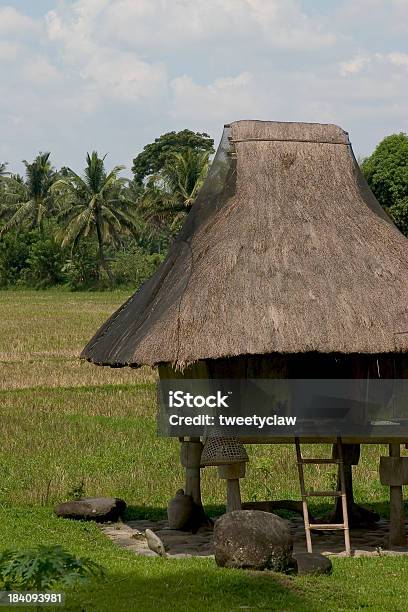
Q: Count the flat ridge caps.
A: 1